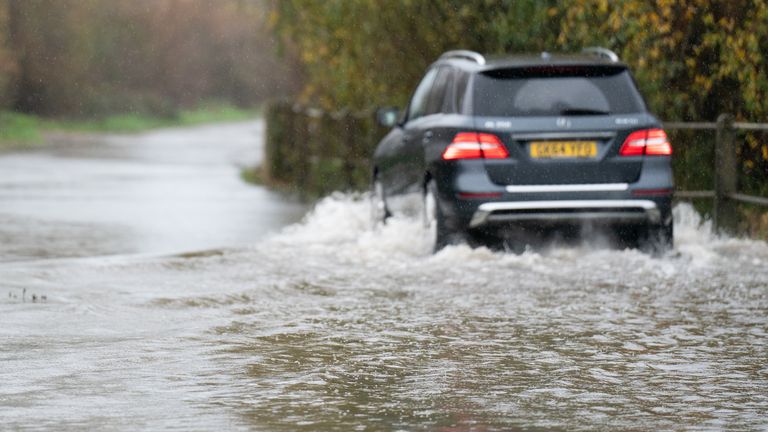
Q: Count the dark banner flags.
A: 0